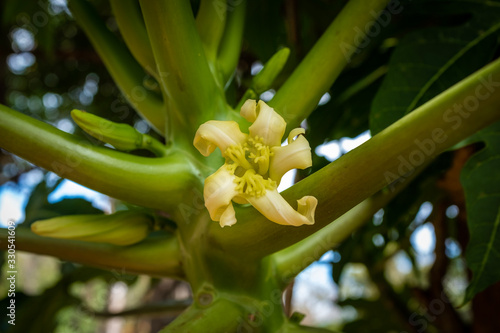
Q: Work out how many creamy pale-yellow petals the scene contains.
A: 5